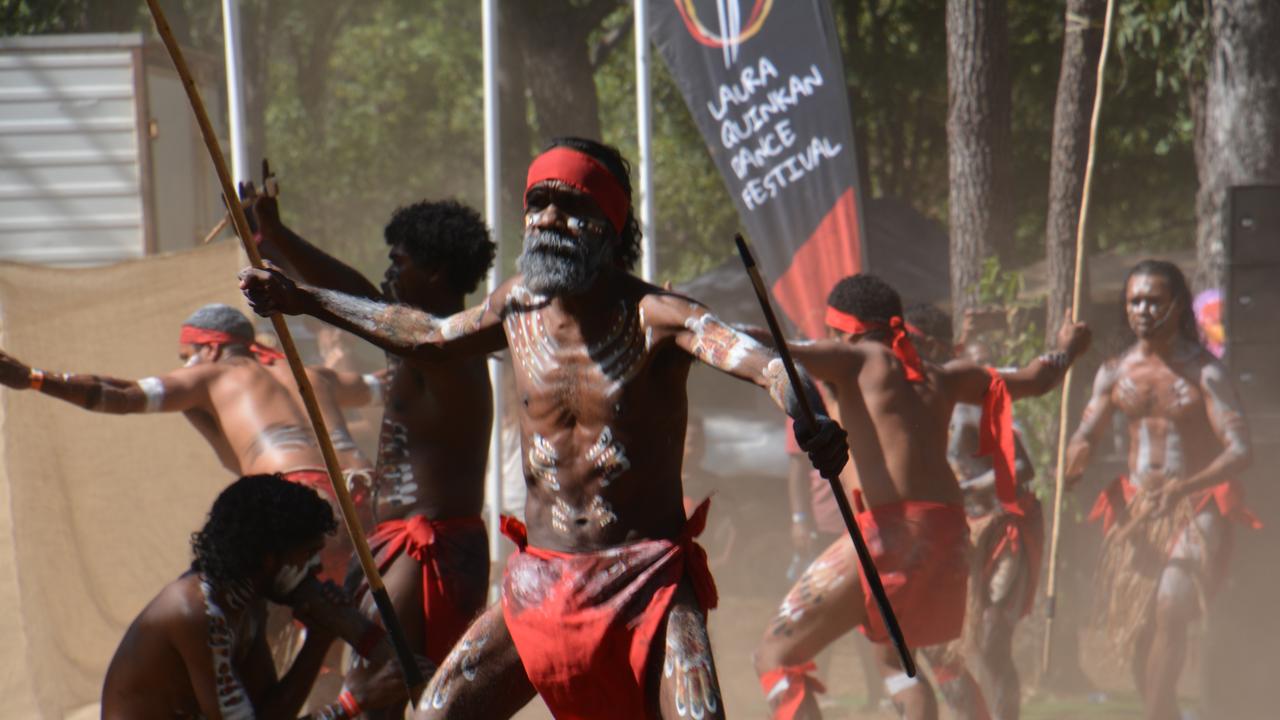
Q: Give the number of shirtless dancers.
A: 7